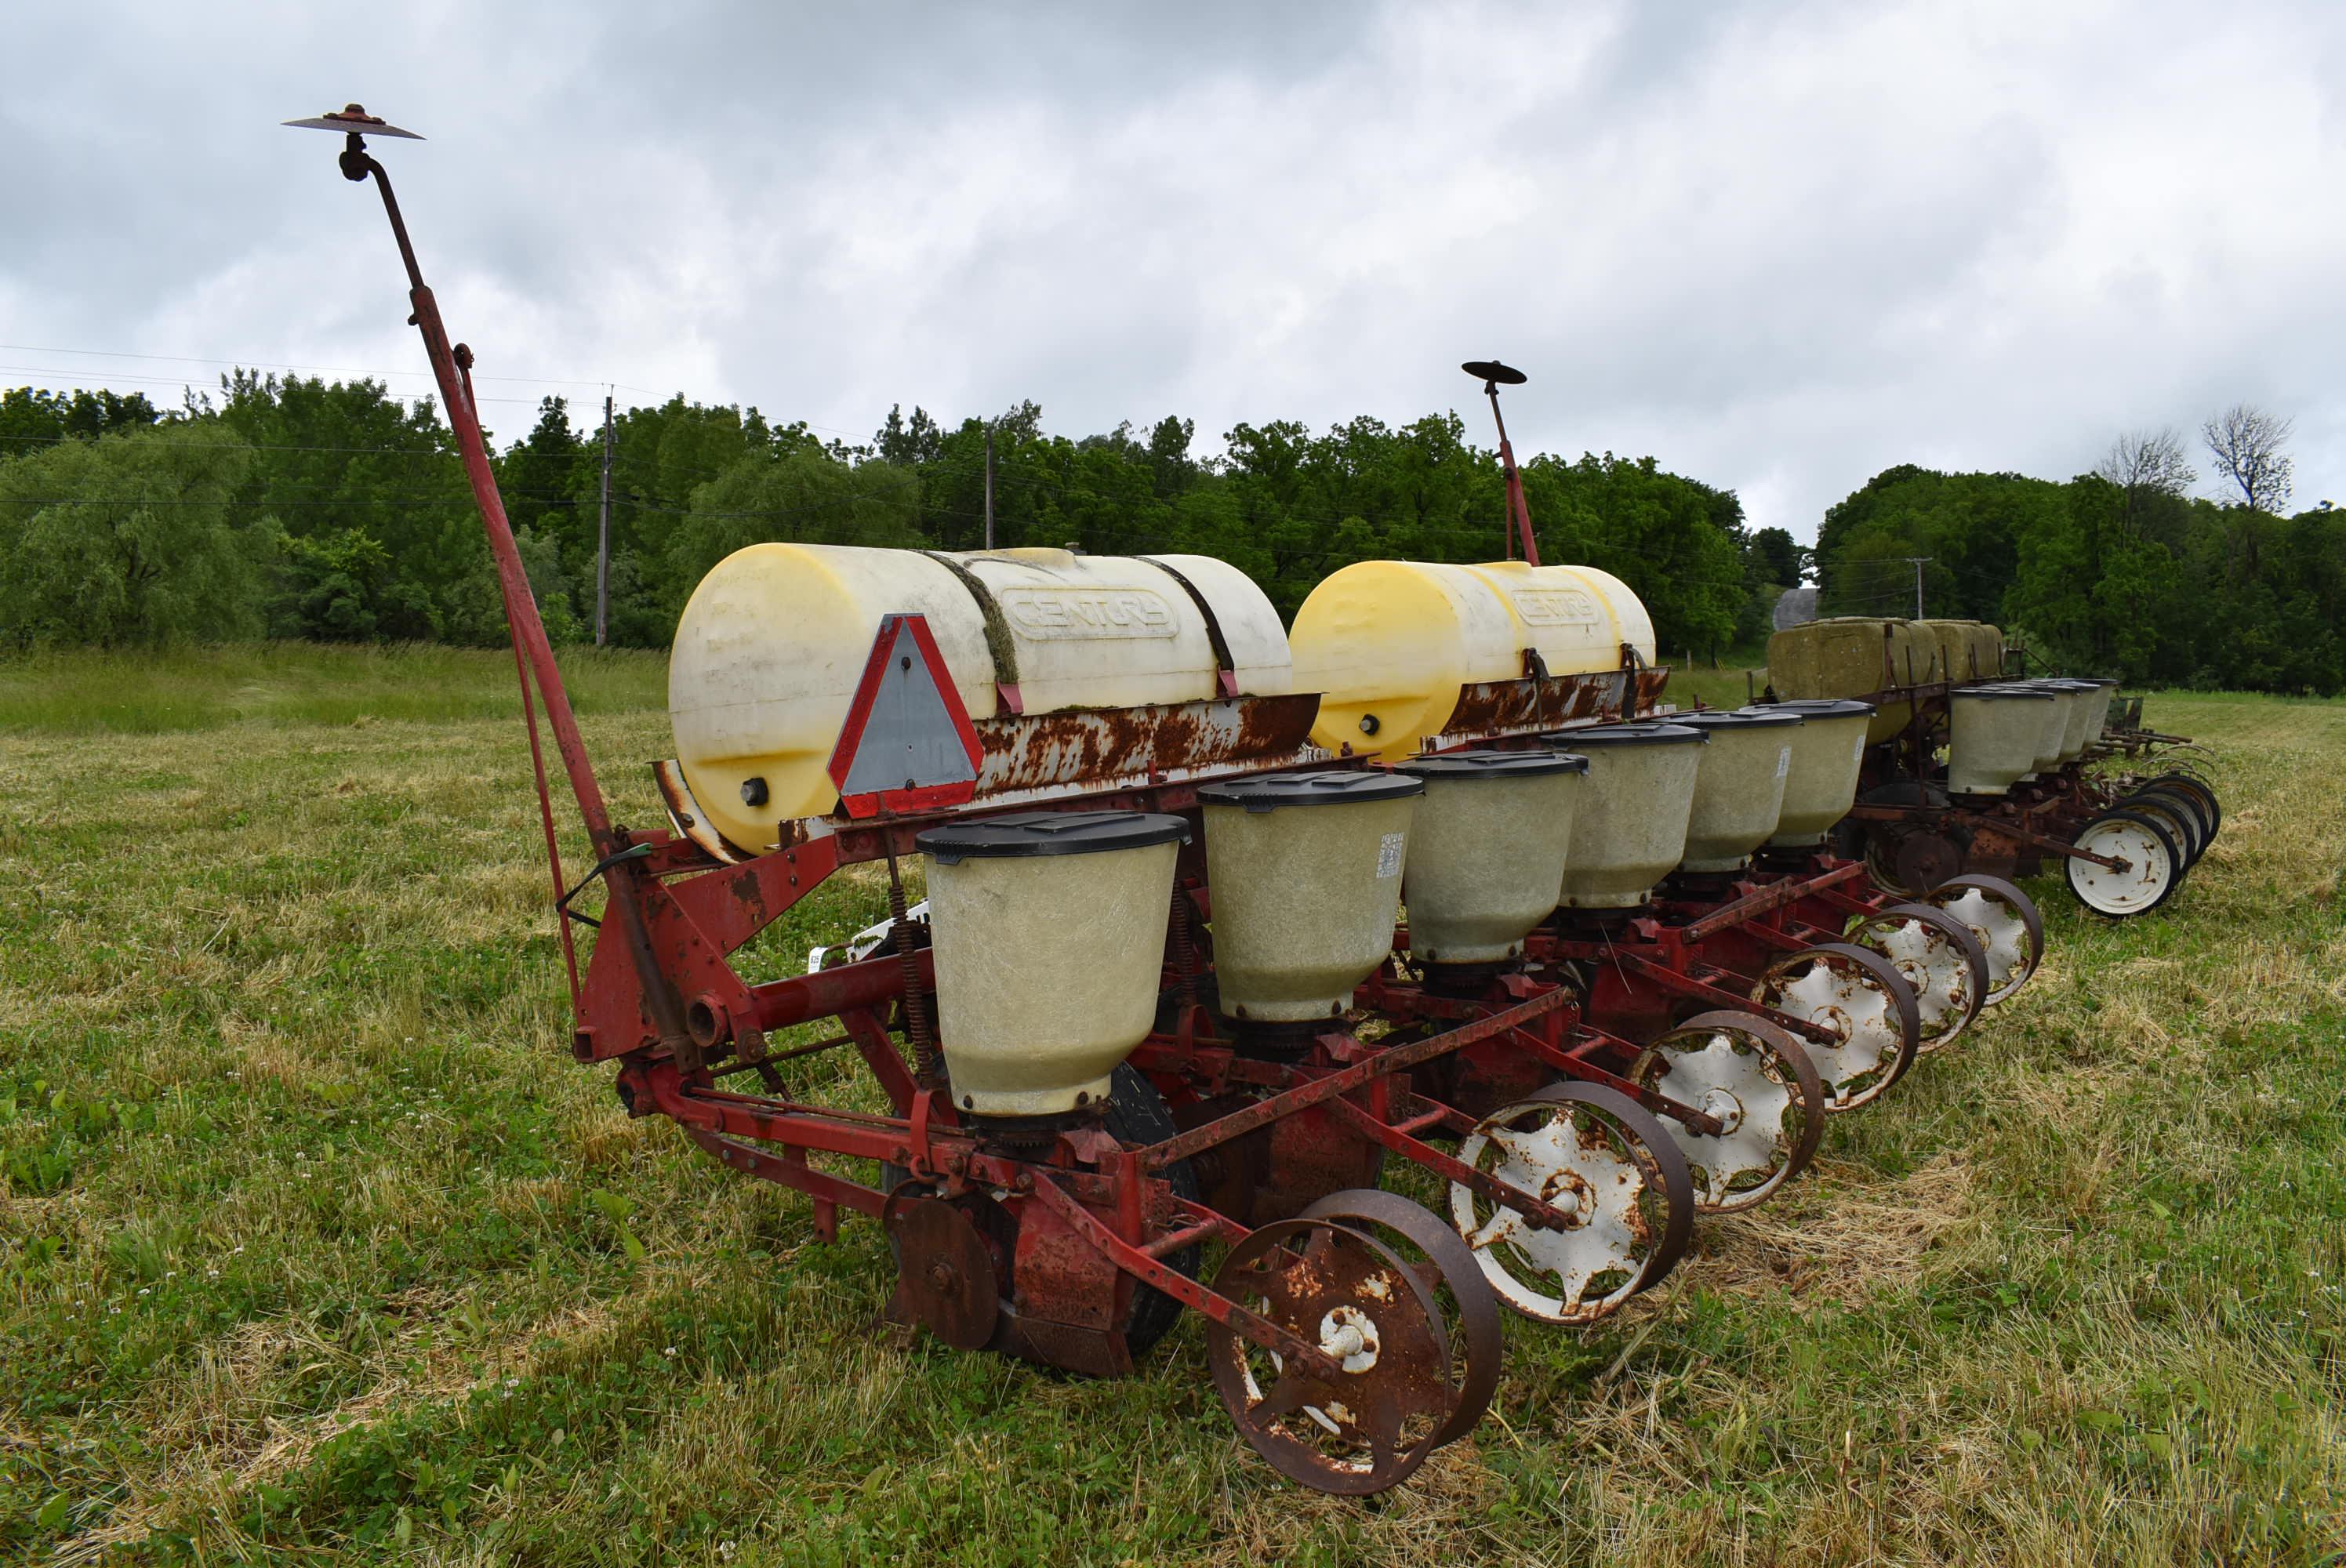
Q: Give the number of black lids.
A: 10